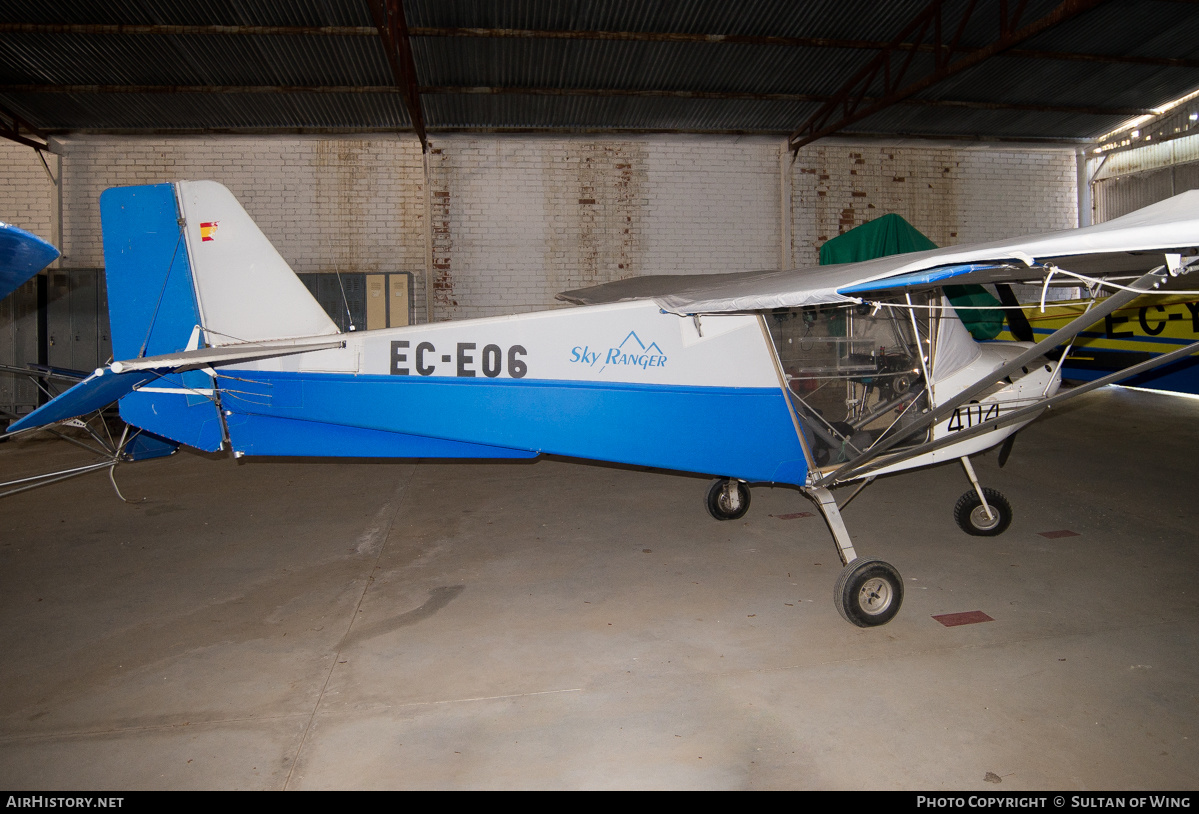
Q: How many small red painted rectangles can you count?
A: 3